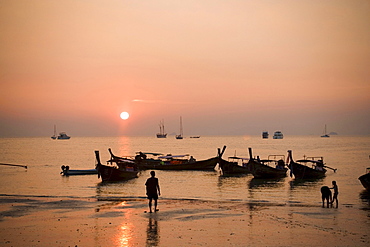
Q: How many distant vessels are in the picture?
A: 8